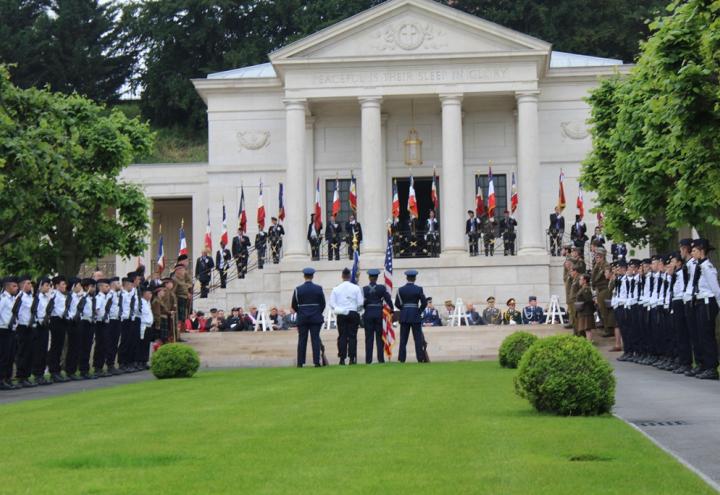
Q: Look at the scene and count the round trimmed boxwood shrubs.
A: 3